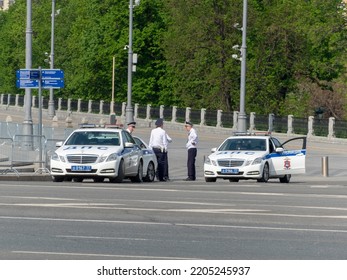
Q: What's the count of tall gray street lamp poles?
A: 4